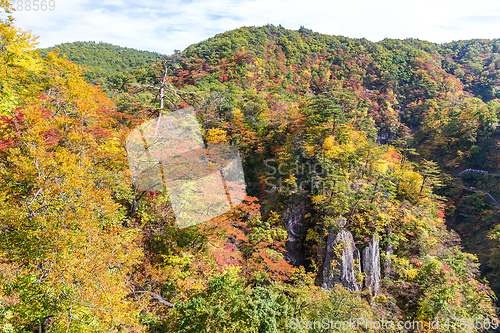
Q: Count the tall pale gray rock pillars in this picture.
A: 2